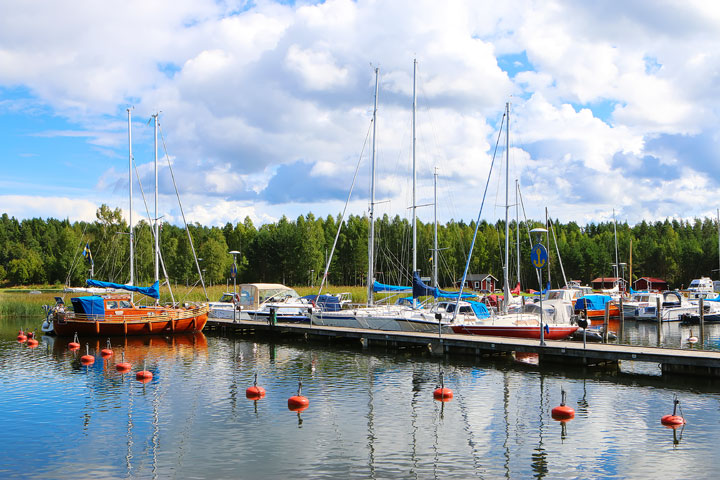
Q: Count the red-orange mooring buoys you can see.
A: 14